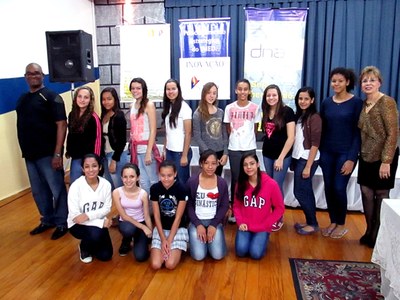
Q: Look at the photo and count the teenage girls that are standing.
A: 9